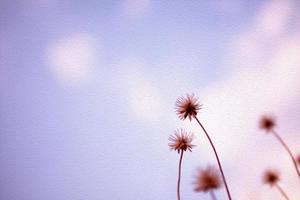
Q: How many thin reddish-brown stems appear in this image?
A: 5